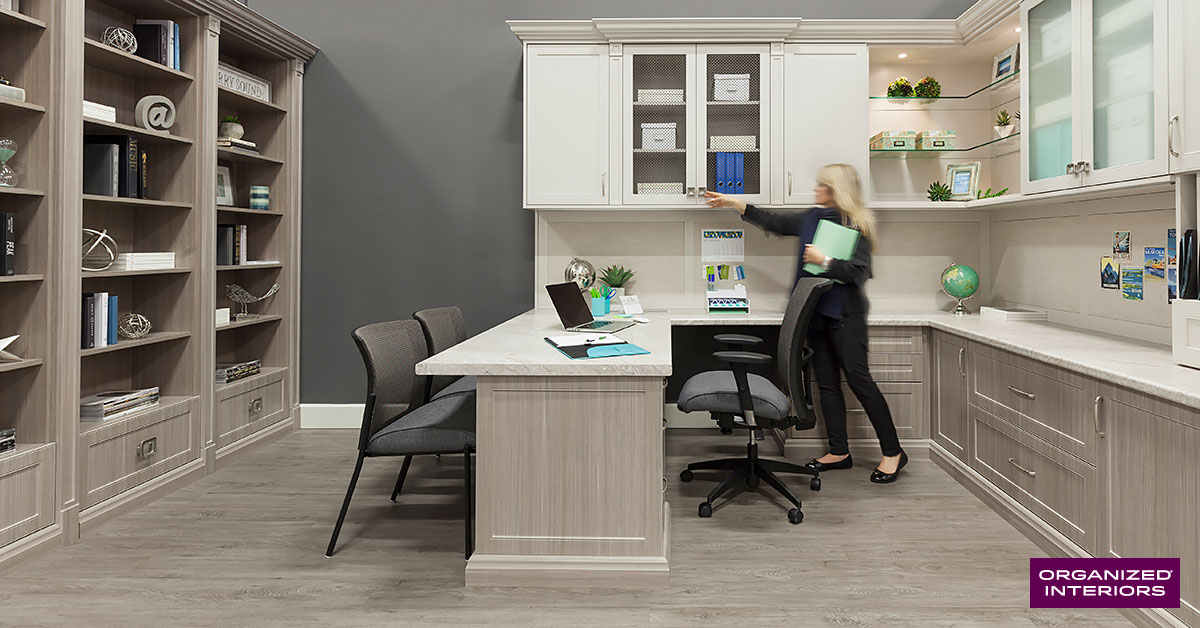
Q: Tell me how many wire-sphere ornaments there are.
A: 3